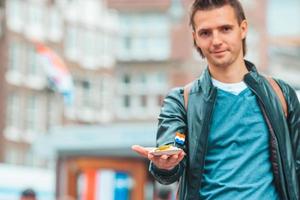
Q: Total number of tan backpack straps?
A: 2